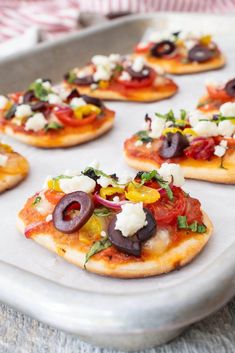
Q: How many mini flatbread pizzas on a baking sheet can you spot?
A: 7